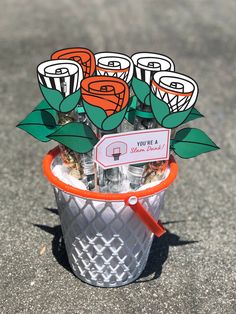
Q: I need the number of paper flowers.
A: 6